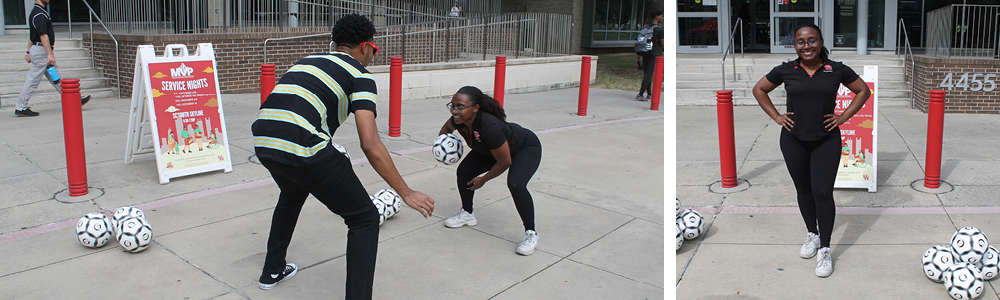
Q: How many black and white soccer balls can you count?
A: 14